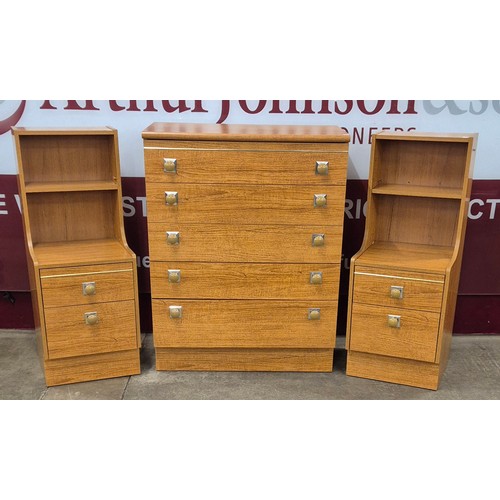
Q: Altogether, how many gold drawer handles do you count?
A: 14